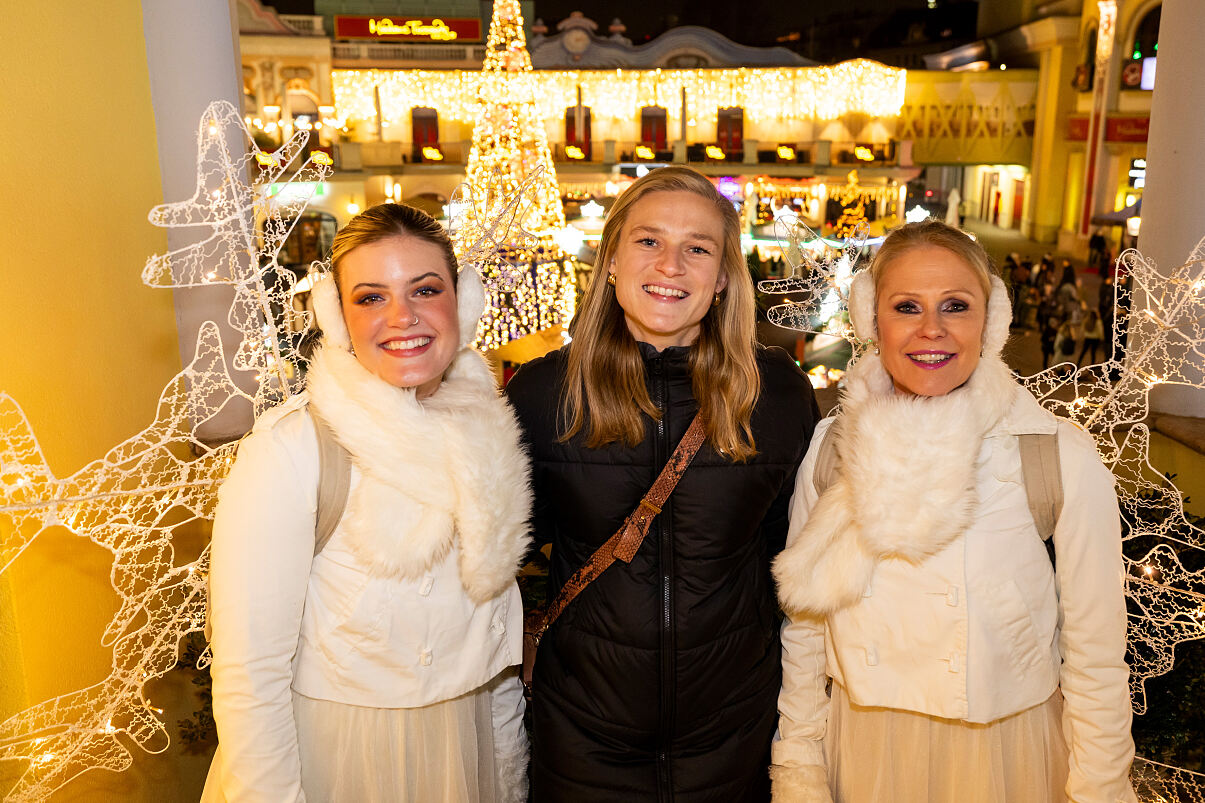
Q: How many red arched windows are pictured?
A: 4